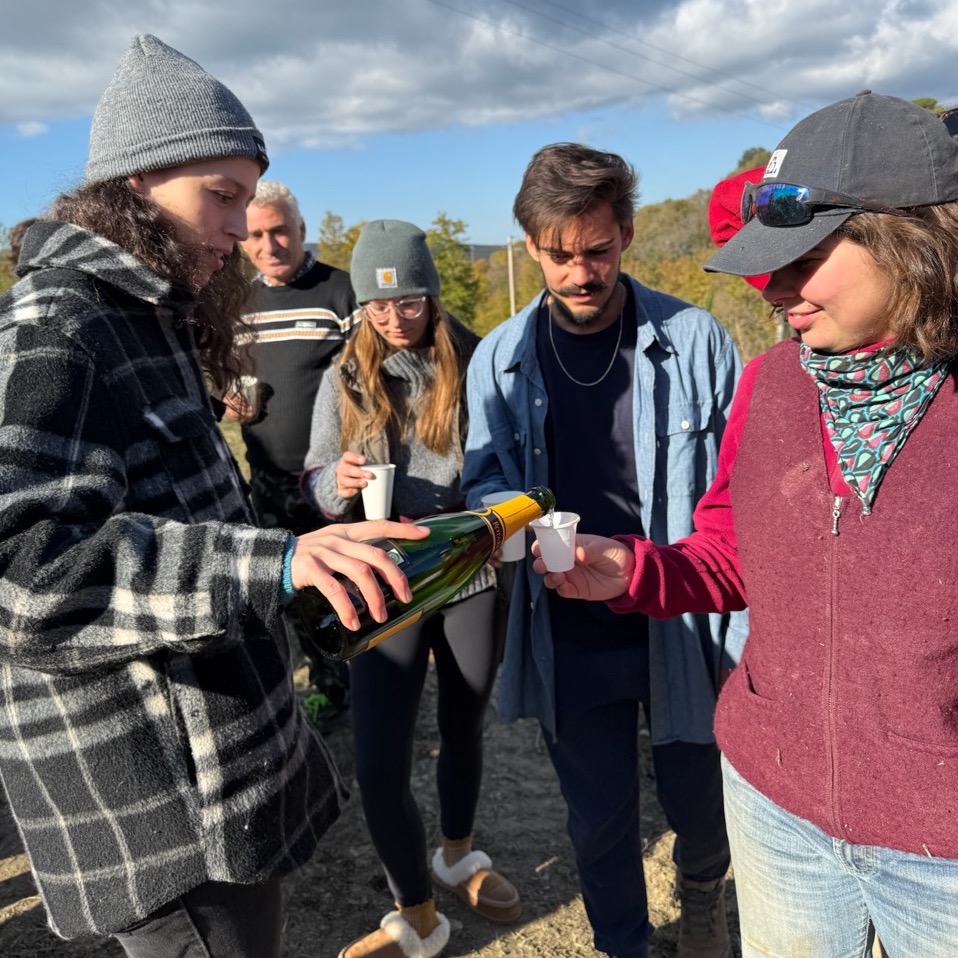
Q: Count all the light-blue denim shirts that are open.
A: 1